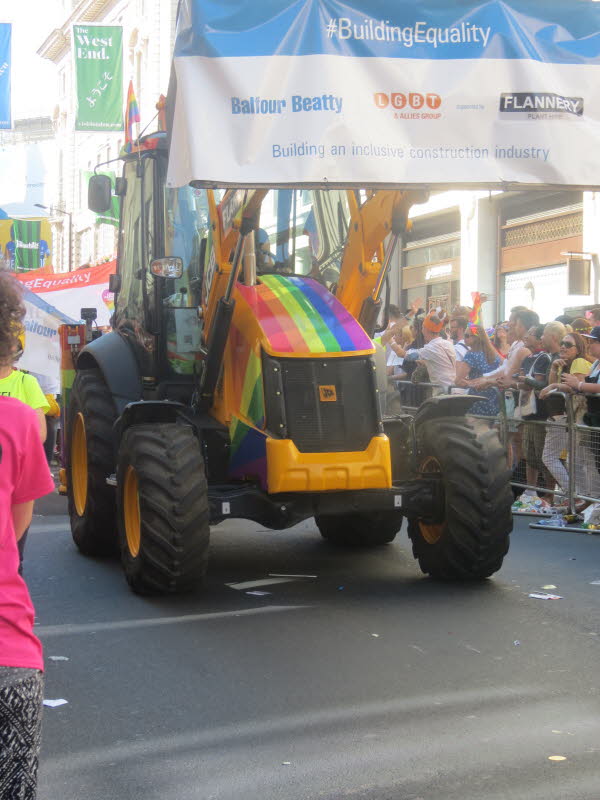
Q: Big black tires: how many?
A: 4